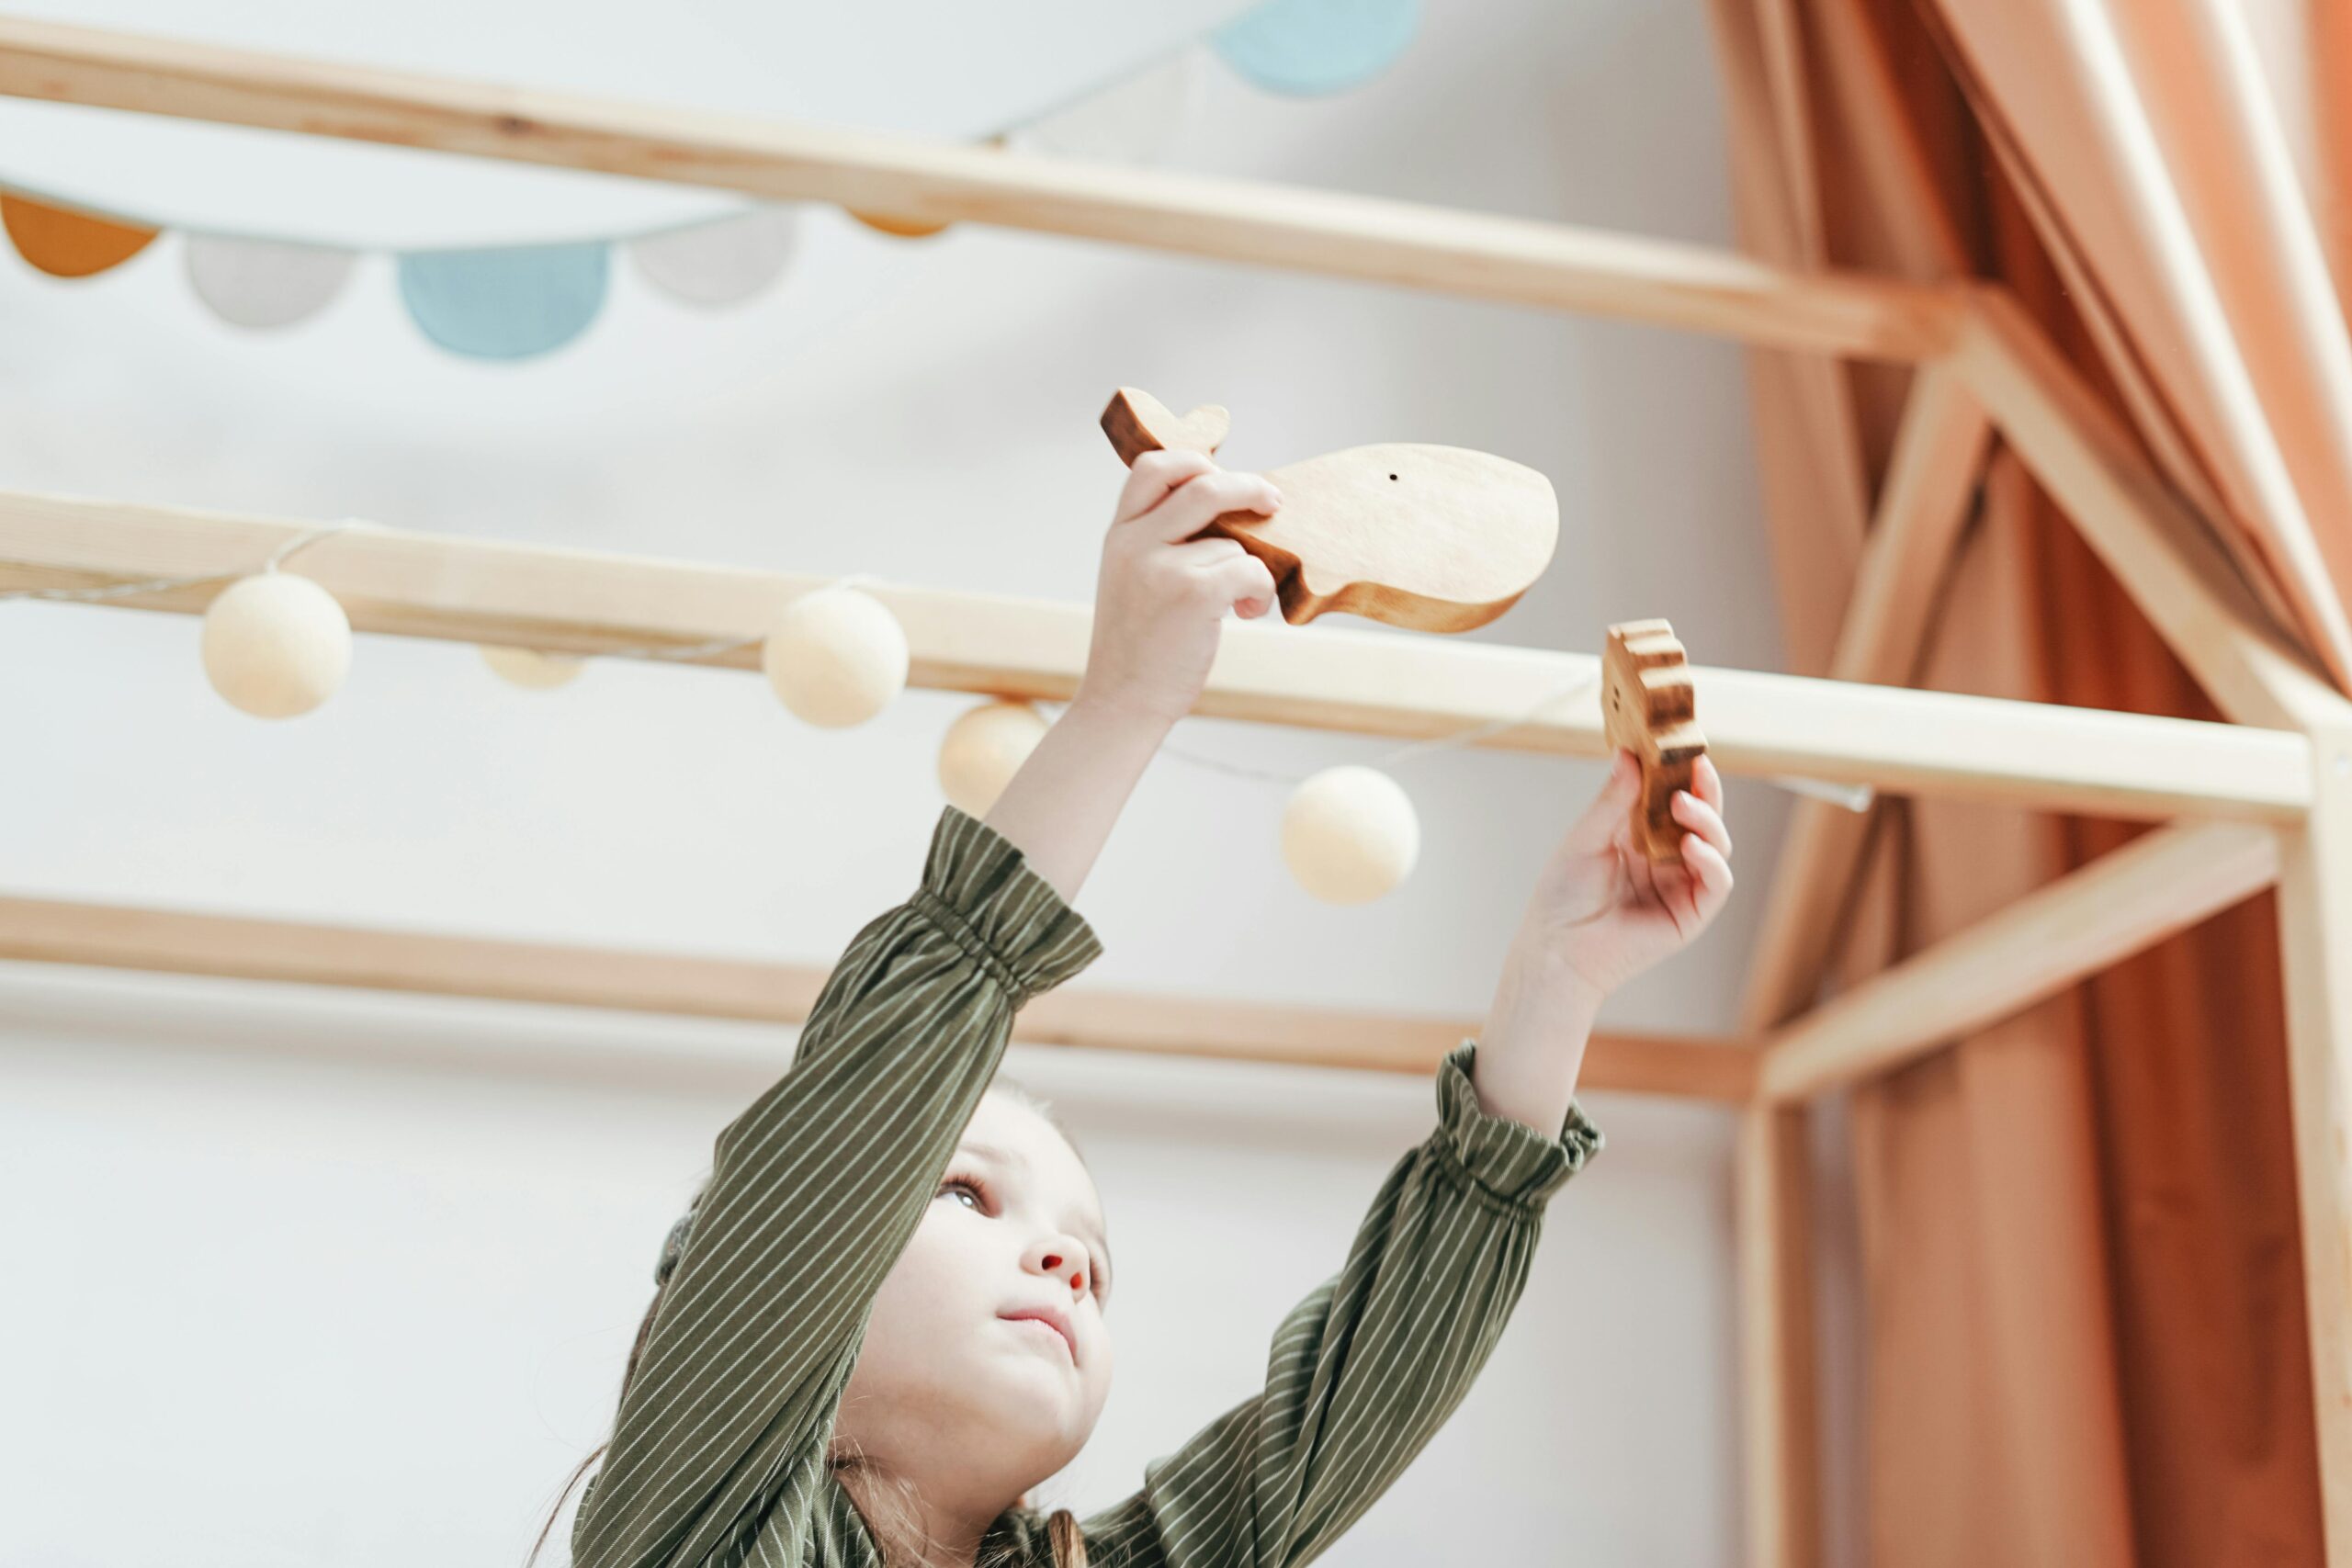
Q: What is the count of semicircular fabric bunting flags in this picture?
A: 7